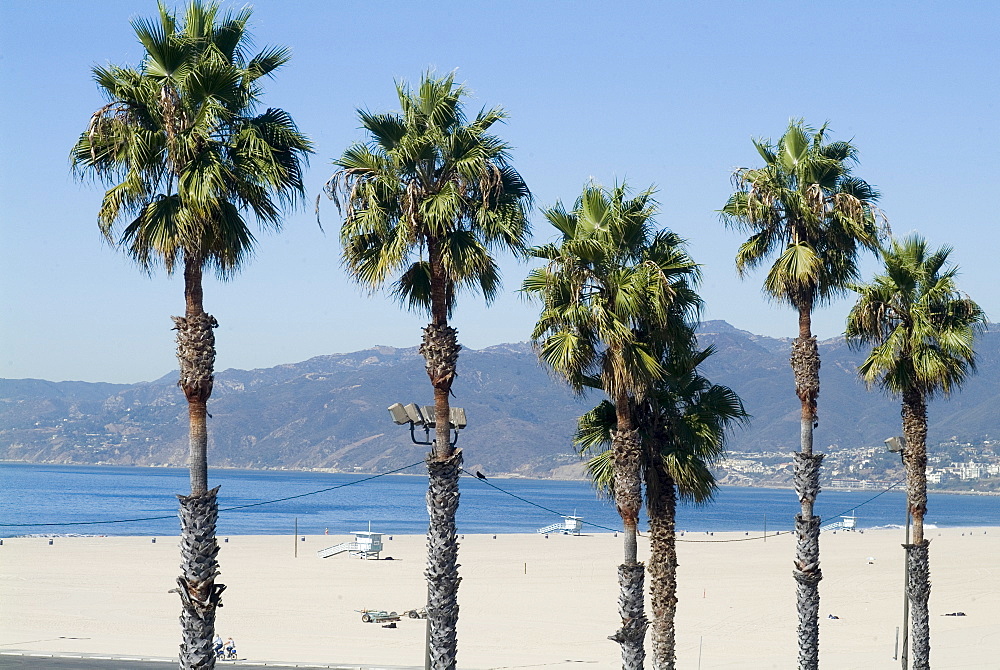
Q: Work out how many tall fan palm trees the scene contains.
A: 6